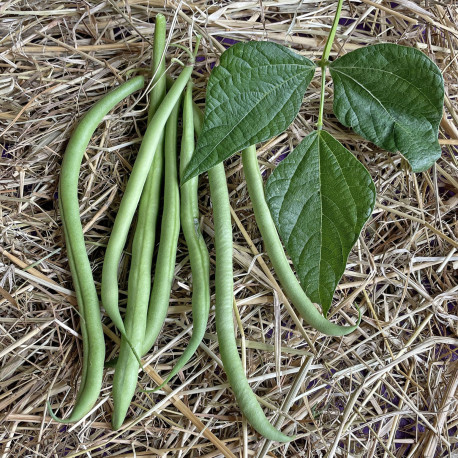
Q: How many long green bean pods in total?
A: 7